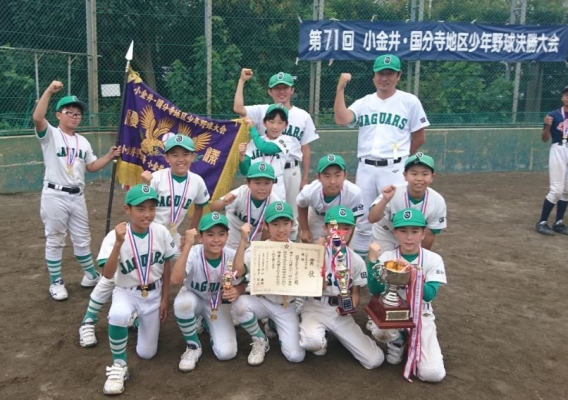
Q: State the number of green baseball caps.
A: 13